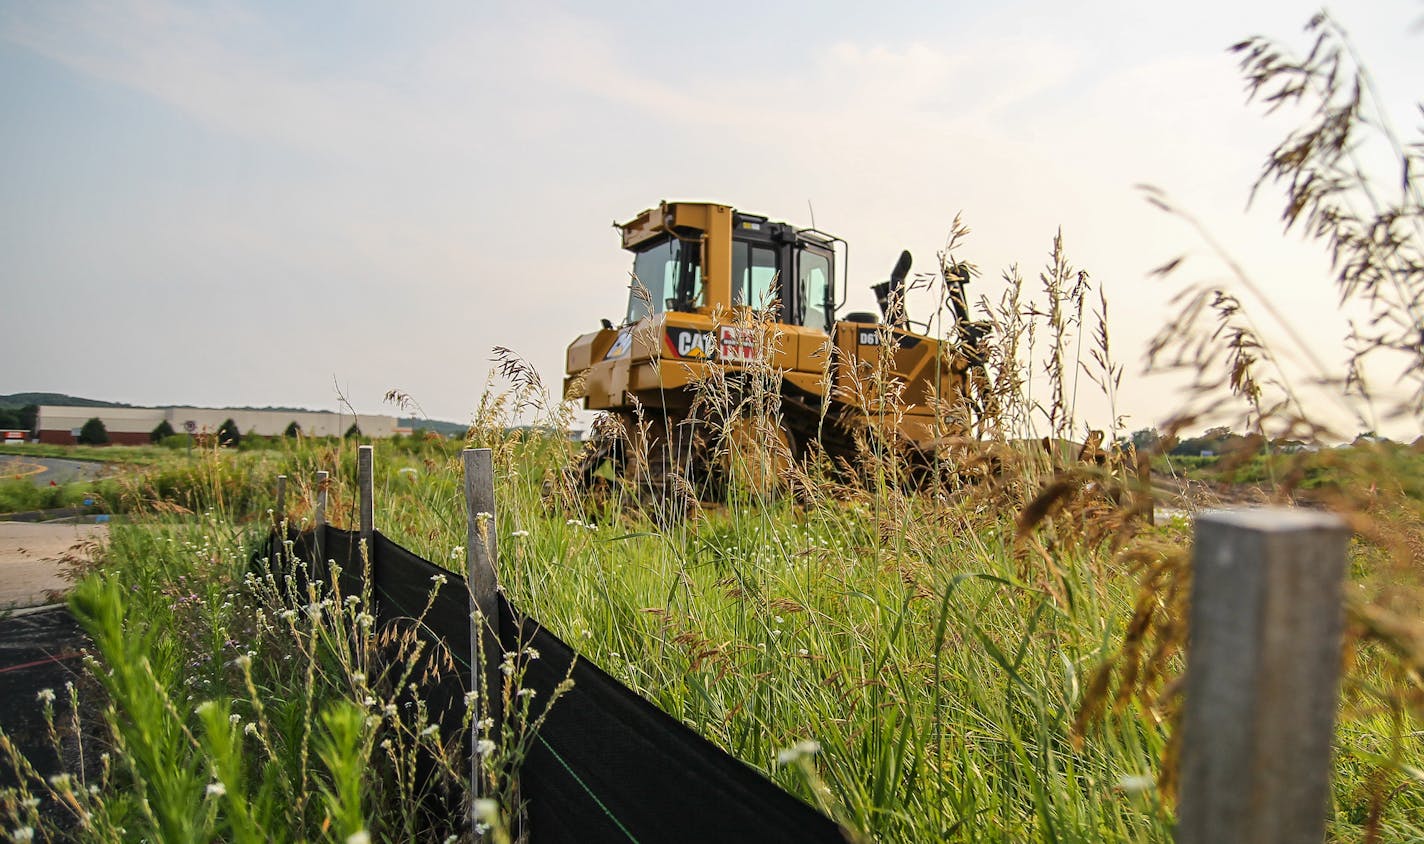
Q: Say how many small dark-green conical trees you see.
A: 5